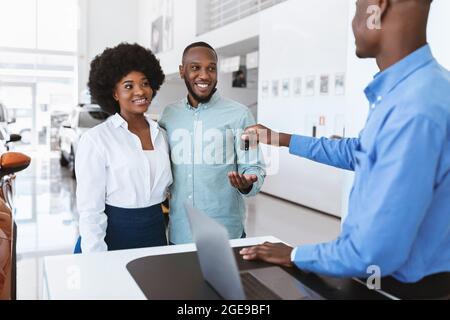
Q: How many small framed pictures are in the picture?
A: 7